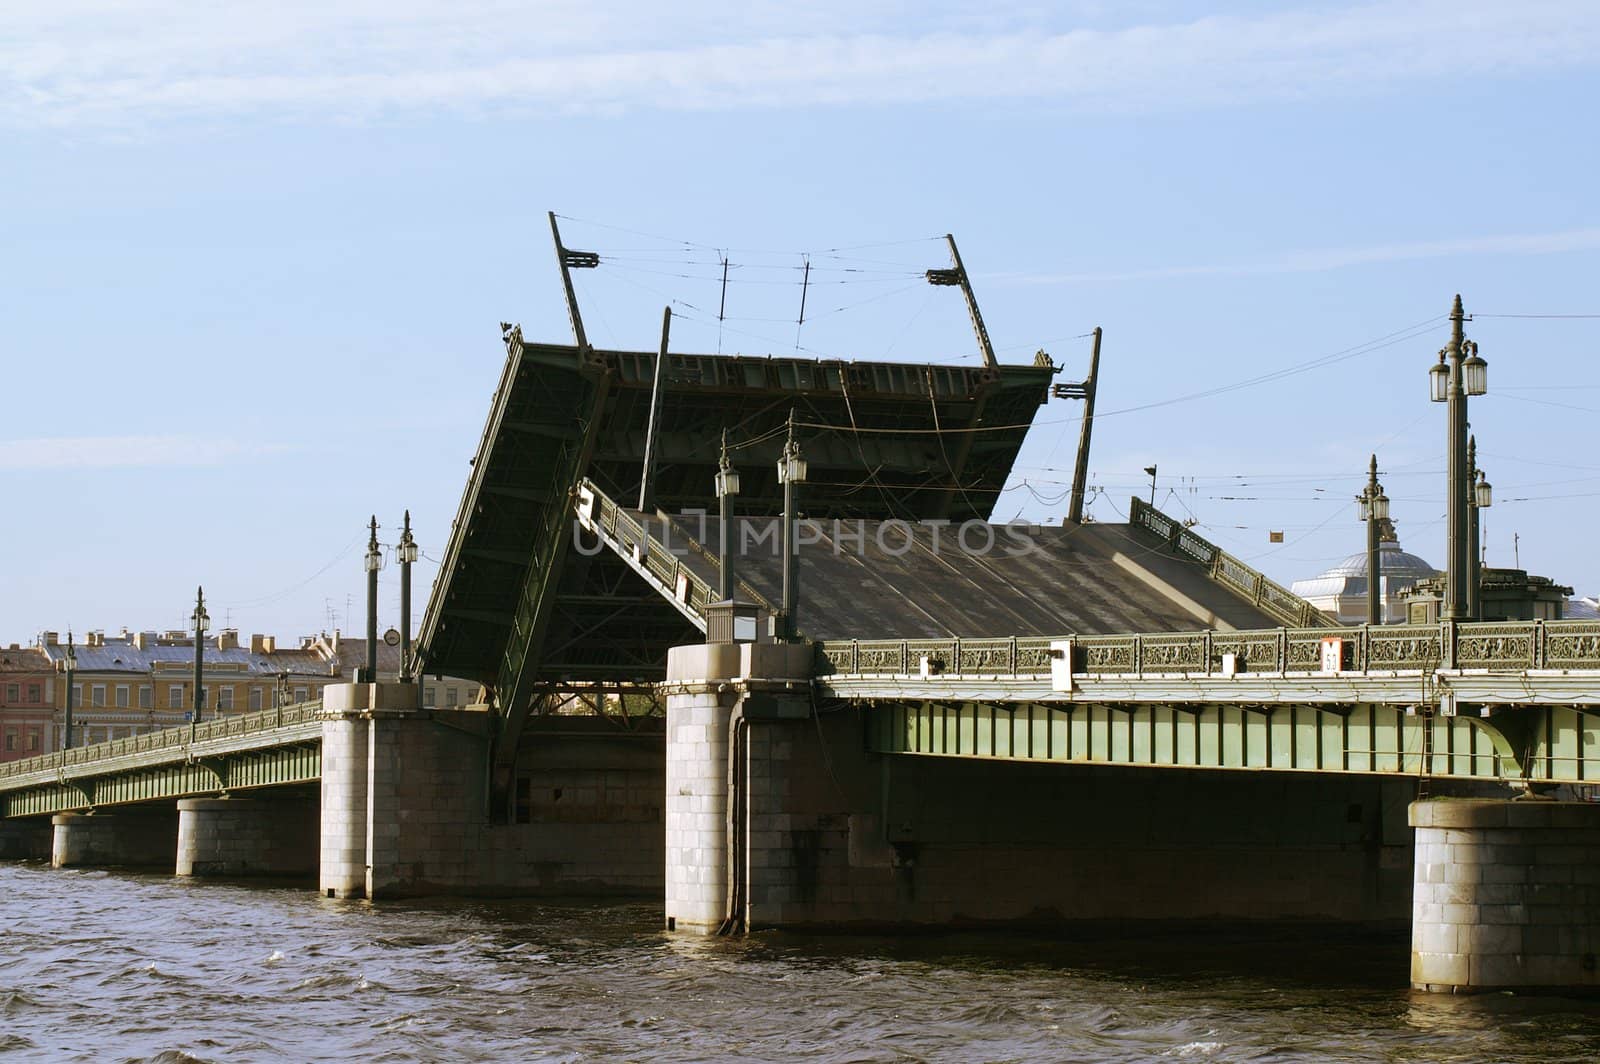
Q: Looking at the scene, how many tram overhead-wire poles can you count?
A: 4